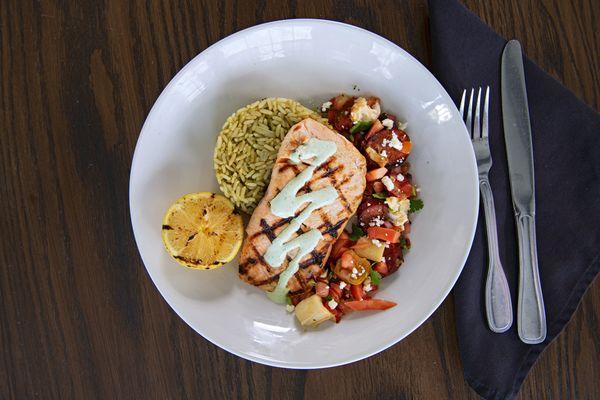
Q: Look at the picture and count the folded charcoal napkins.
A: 1